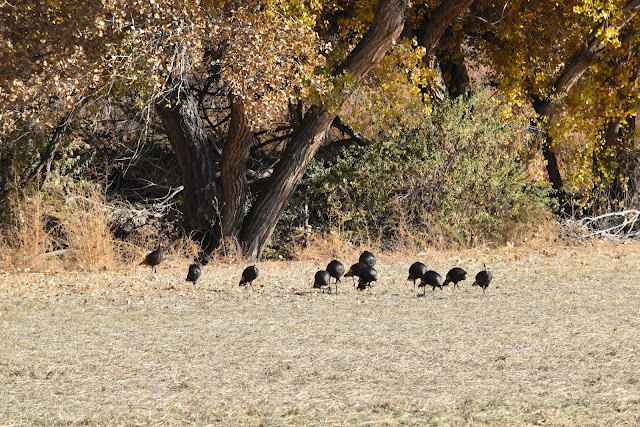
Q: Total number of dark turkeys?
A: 12